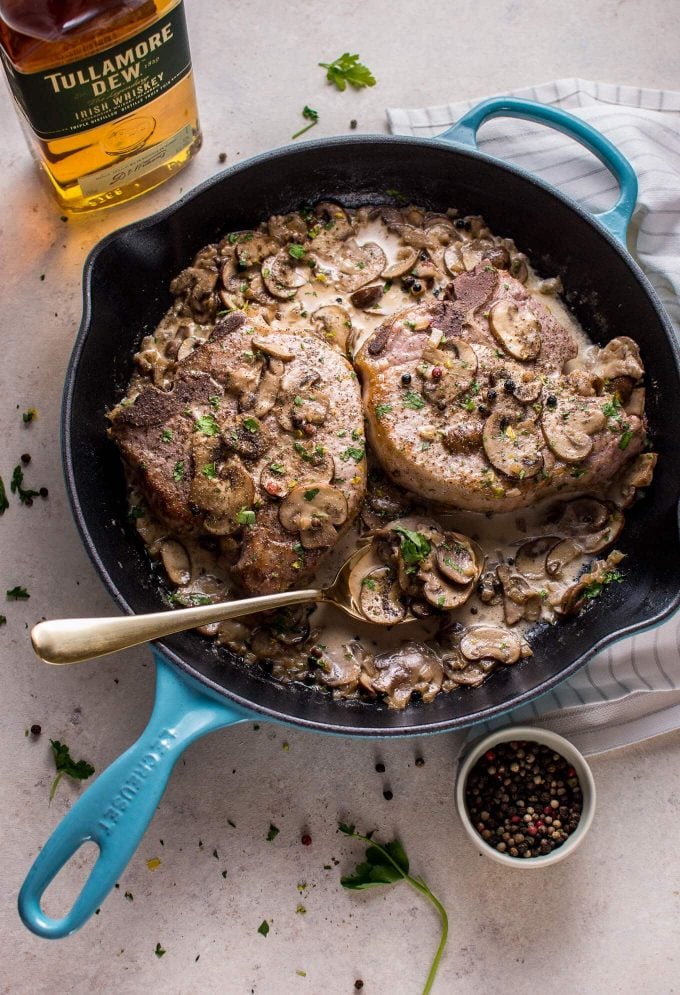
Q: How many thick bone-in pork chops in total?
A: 2